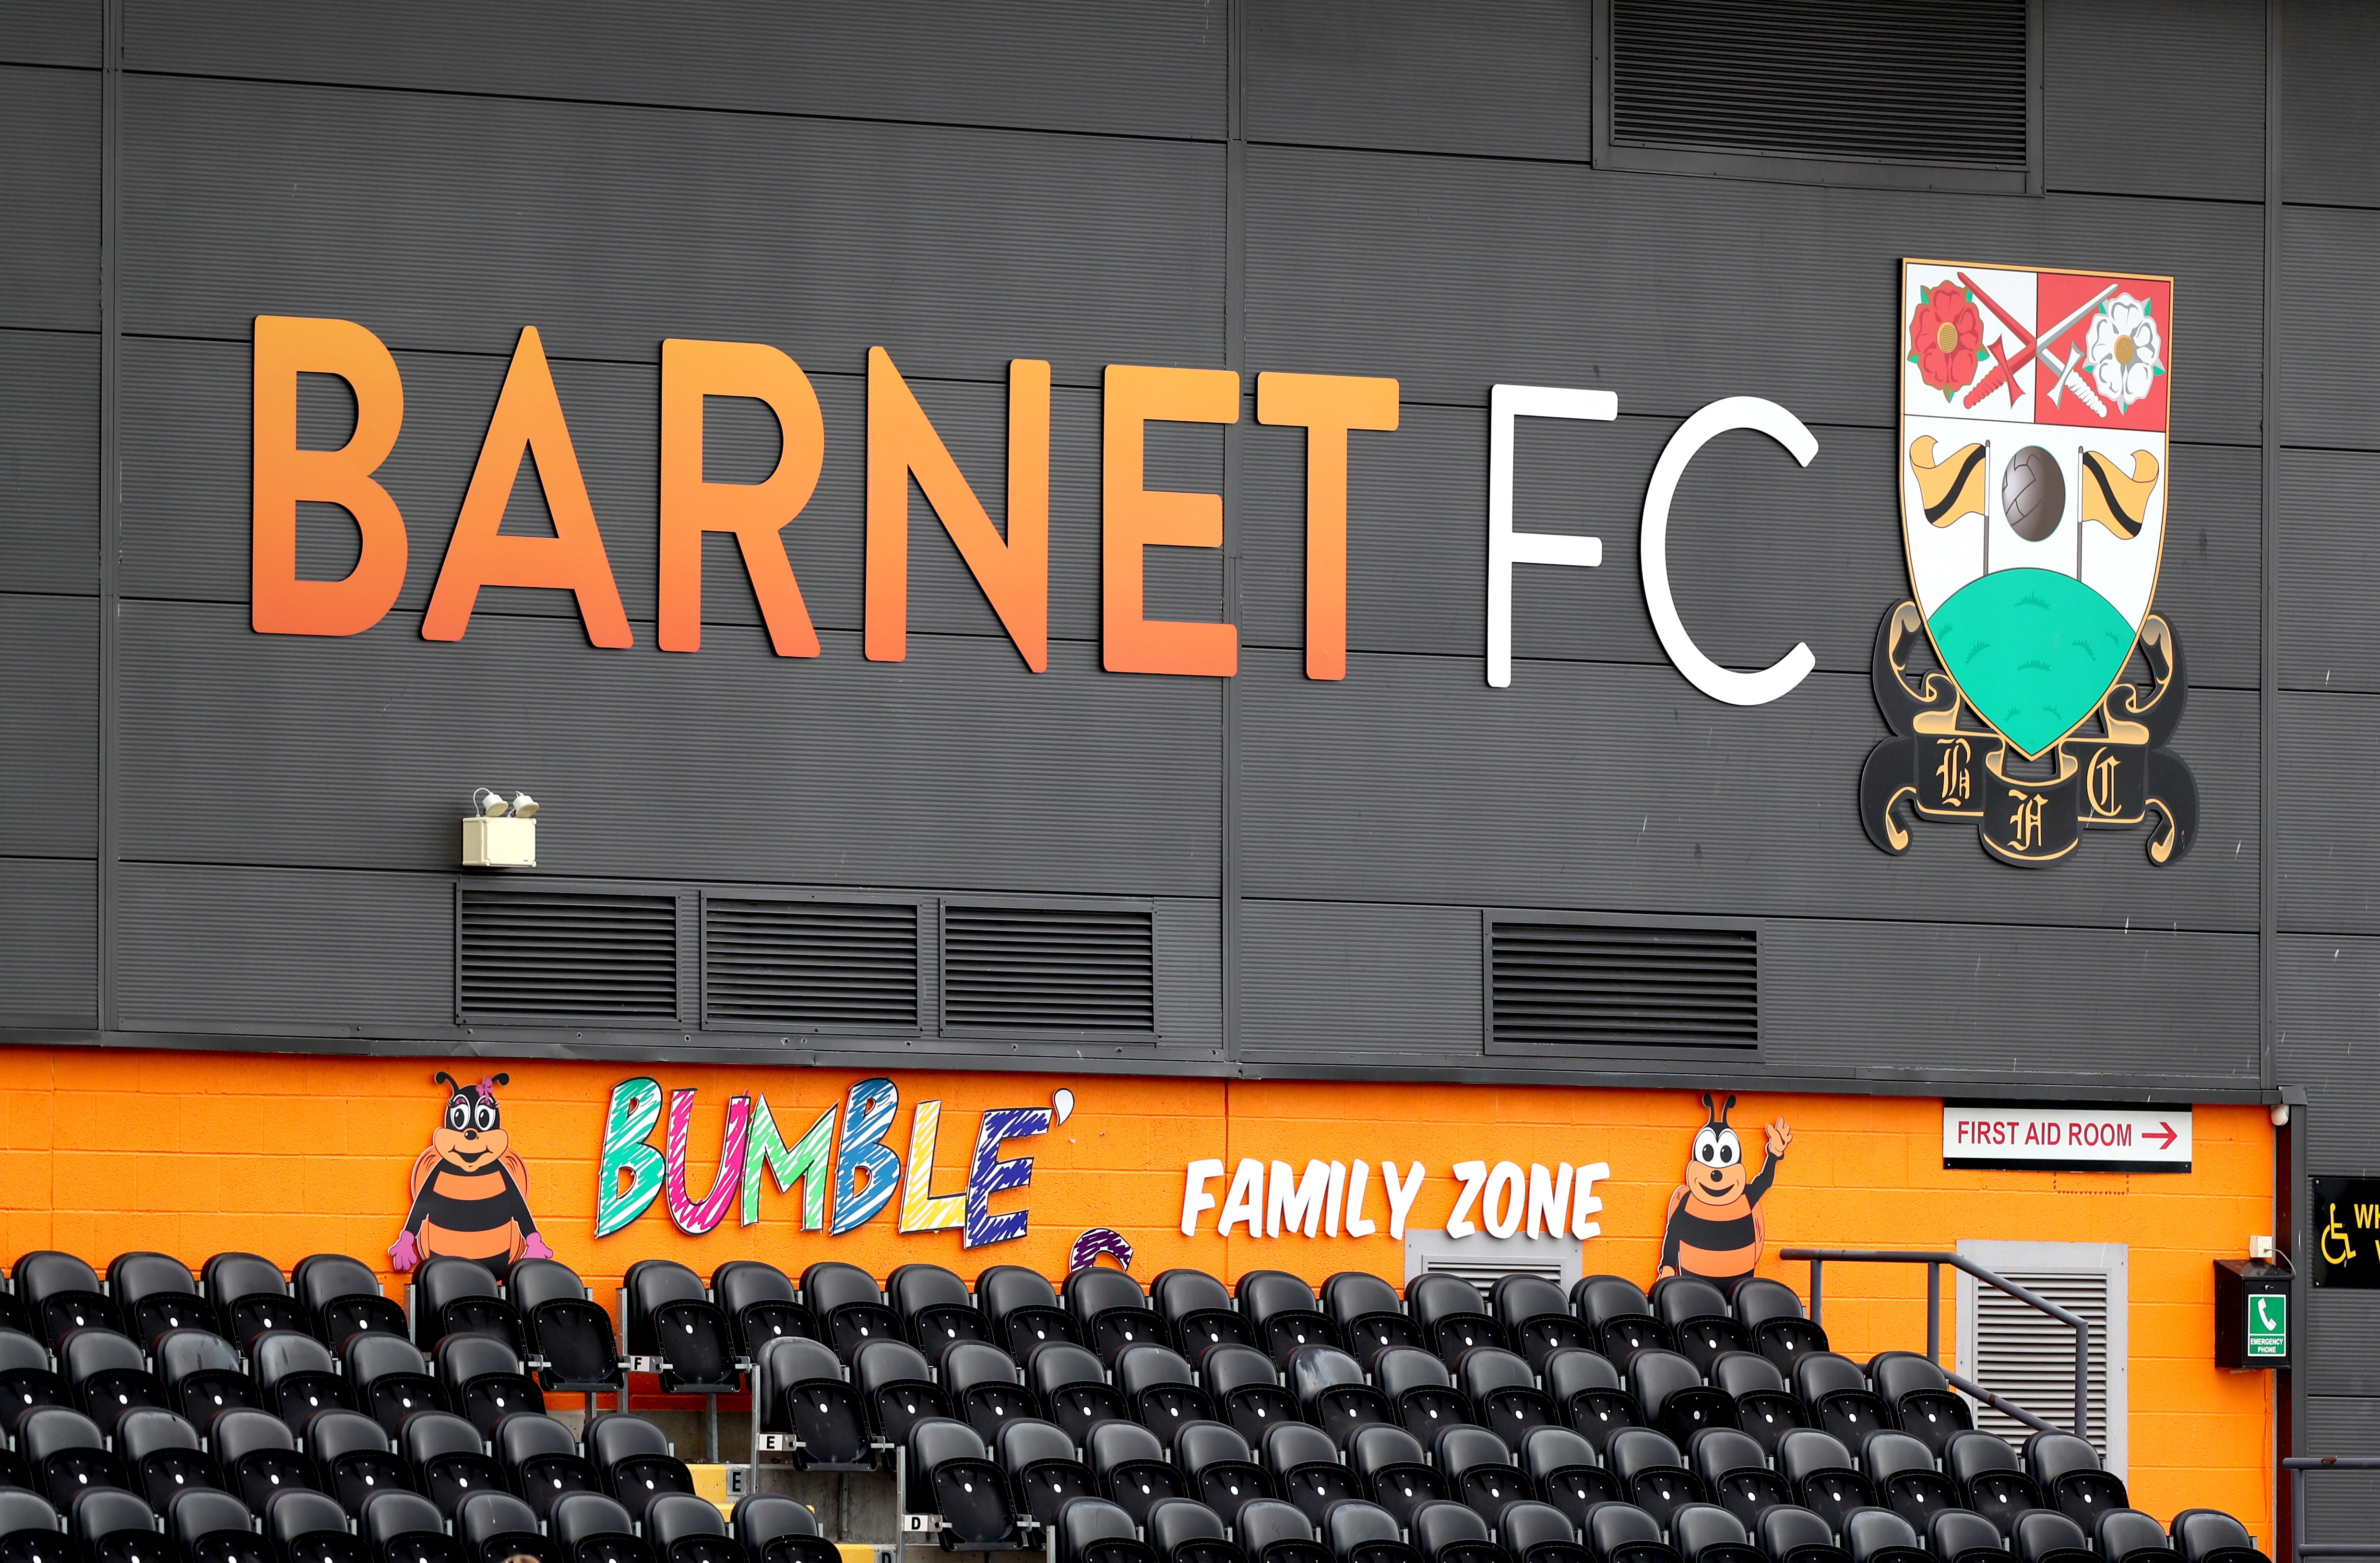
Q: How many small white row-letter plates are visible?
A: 3